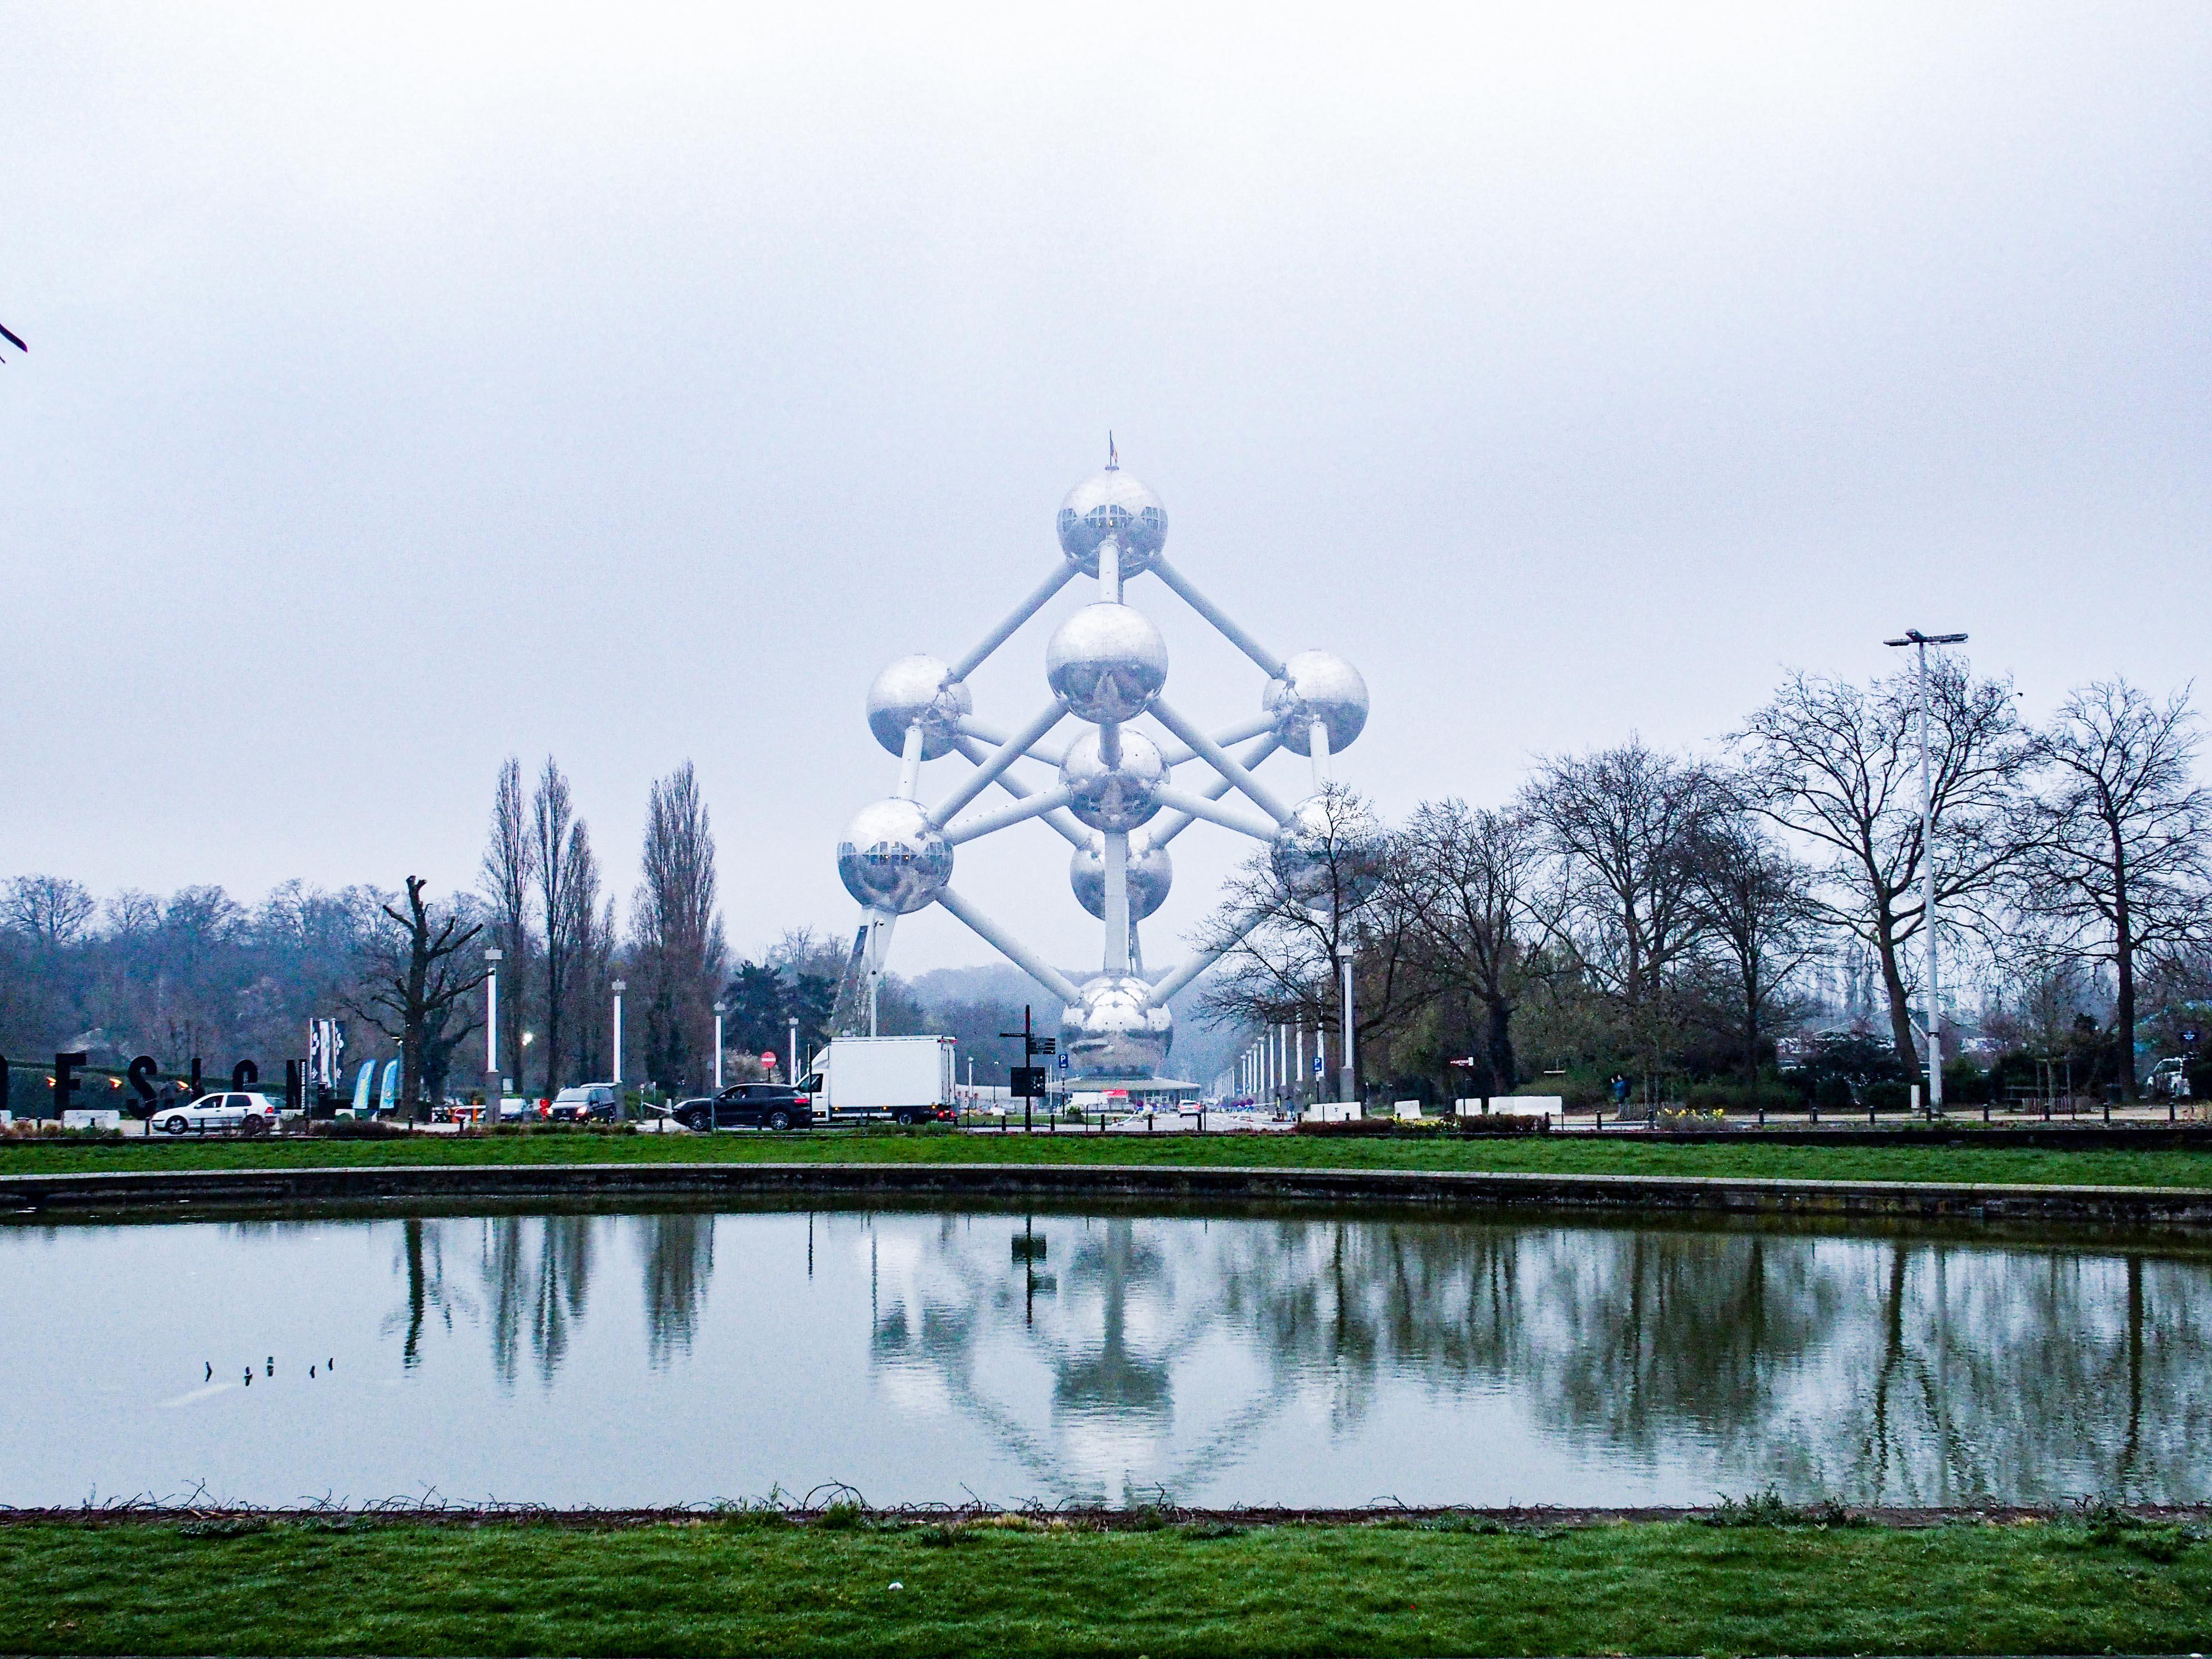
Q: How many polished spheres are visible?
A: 9